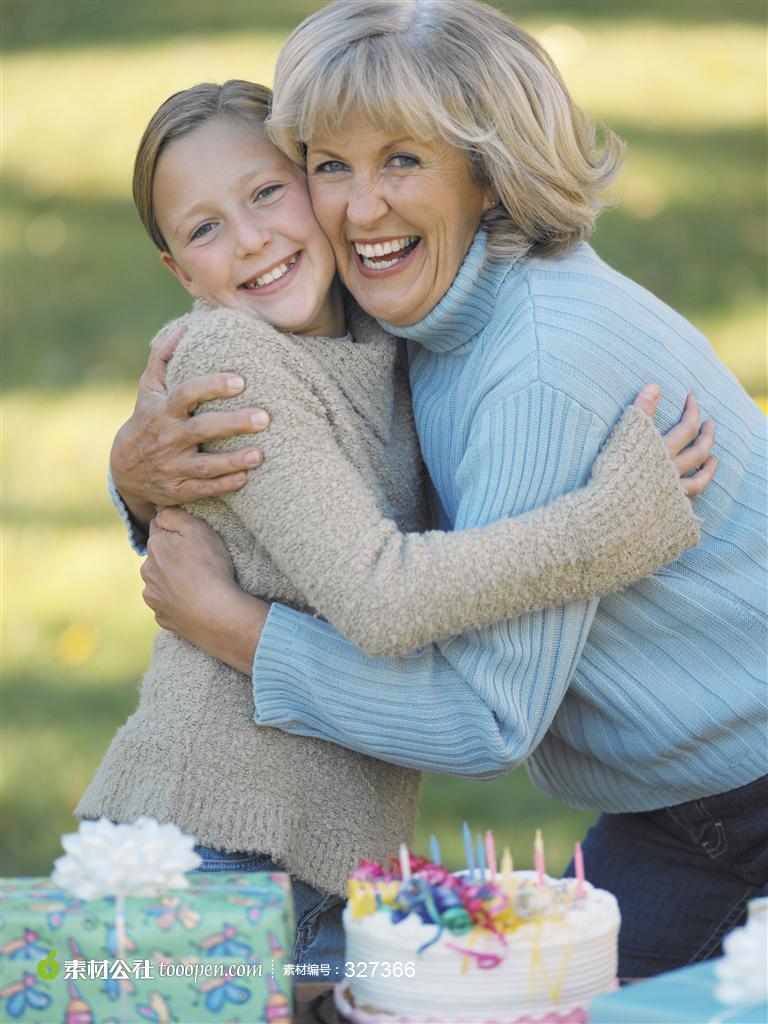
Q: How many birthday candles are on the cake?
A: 8